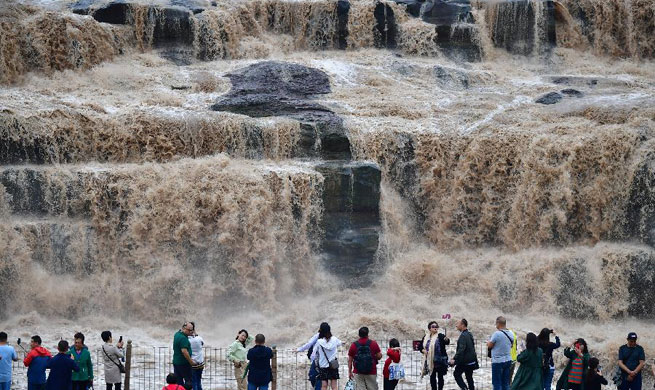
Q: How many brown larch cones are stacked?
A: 0